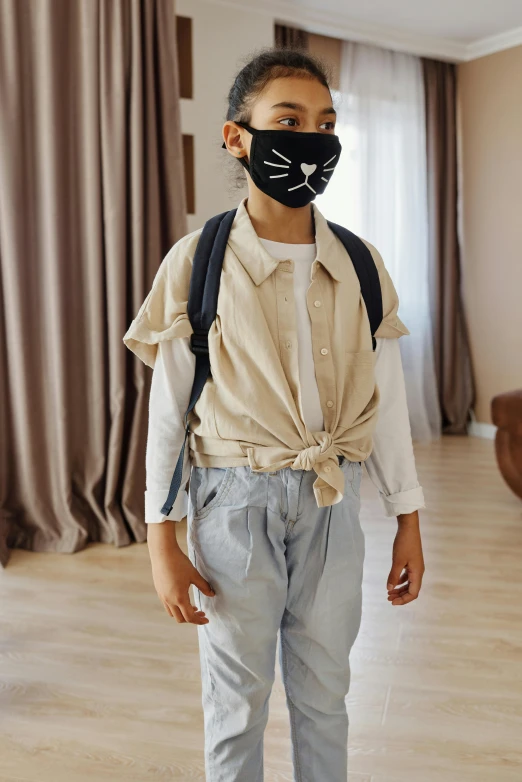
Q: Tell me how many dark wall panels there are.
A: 2